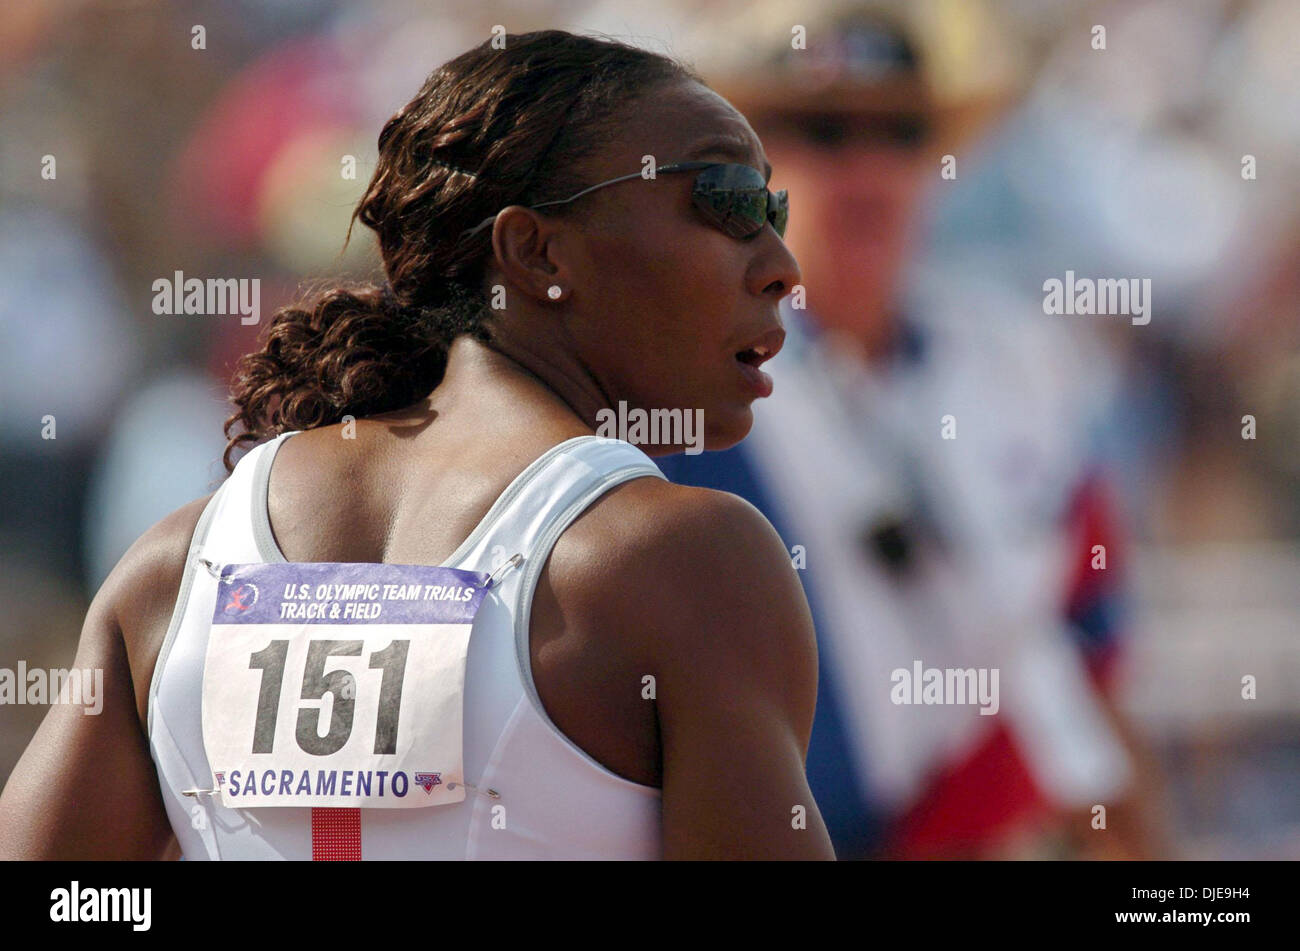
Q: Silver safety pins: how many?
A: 4